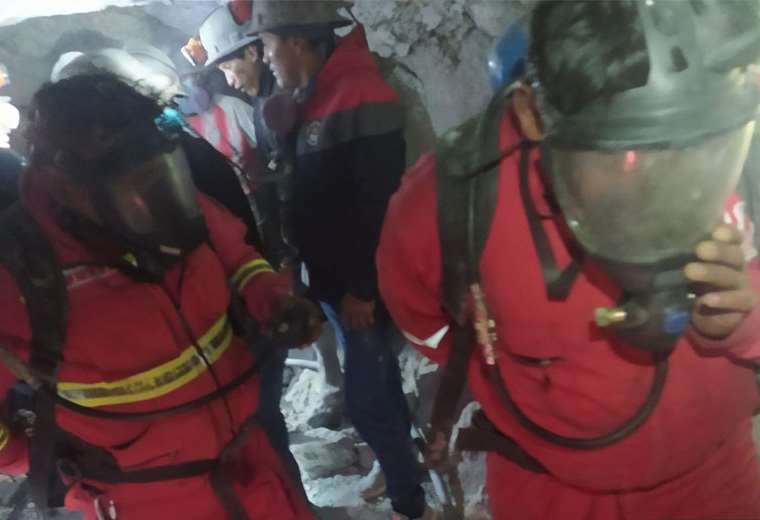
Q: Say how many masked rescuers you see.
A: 2